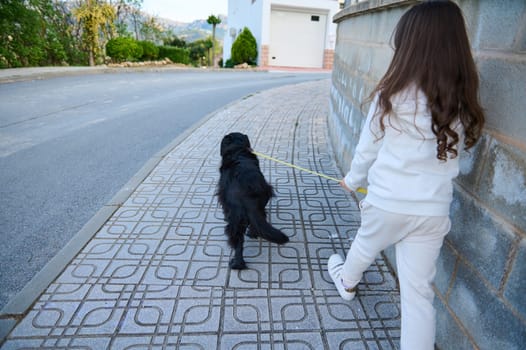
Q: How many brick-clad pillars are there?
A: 2